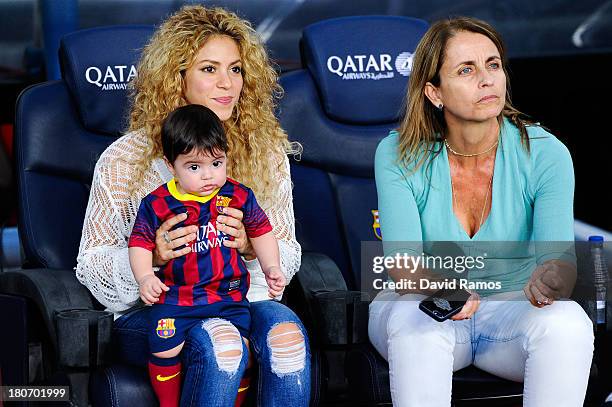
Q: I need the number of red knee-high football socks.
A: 2